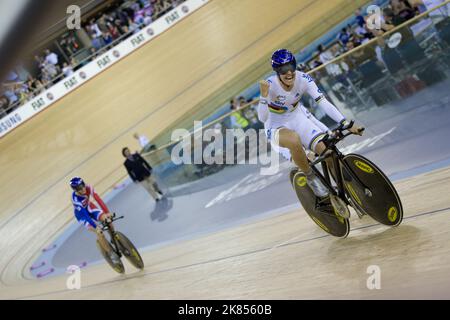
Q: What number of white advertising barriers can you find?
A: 1